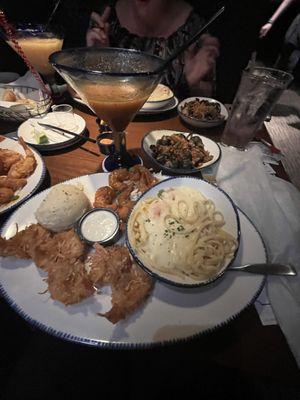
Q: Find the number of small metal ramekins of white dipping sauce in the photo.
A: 1